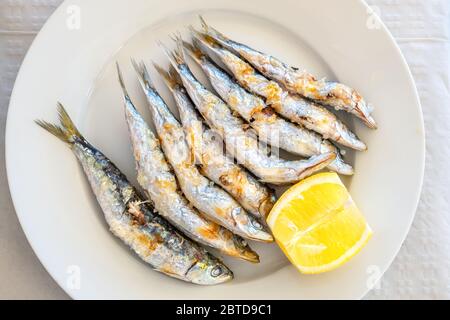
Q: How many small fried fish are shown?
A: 8